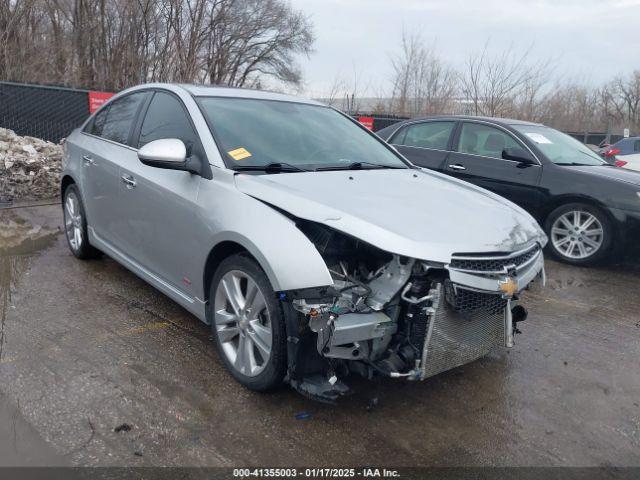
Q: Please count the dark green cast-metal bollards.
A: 0